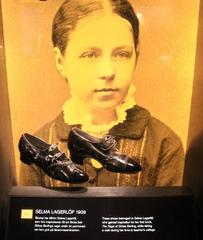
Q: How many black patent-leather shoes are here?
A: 2